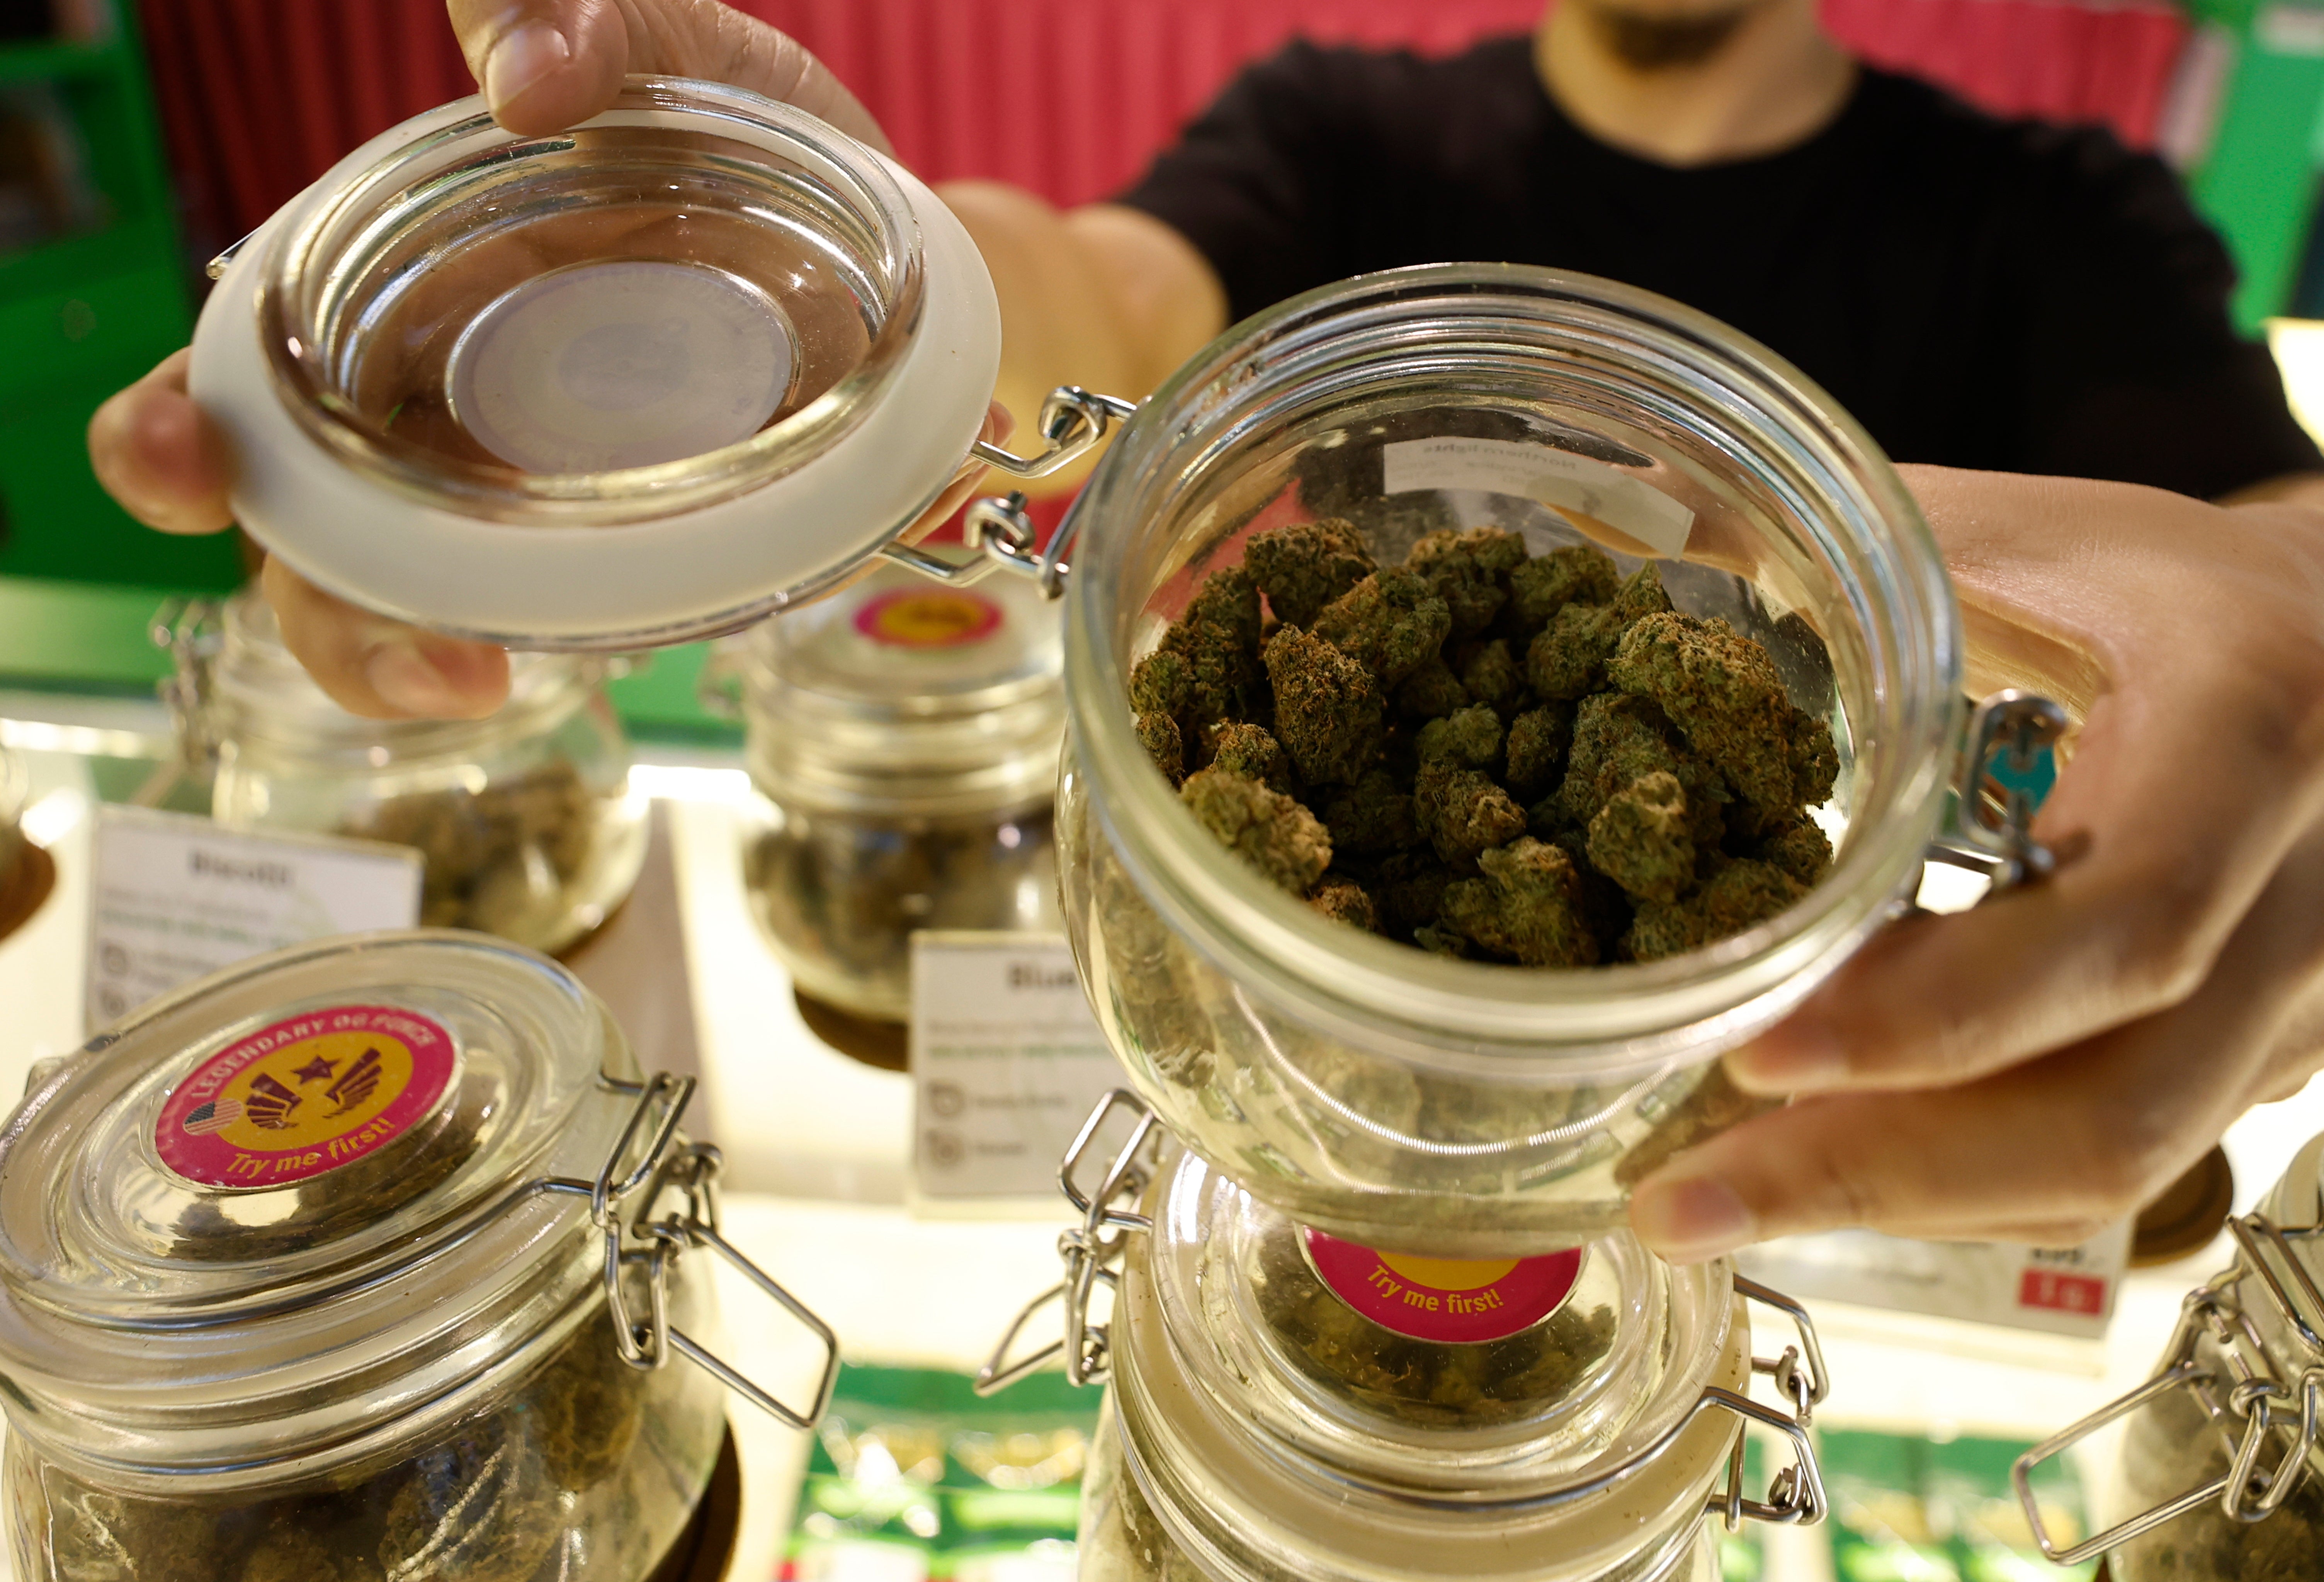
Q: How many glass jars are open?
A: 1